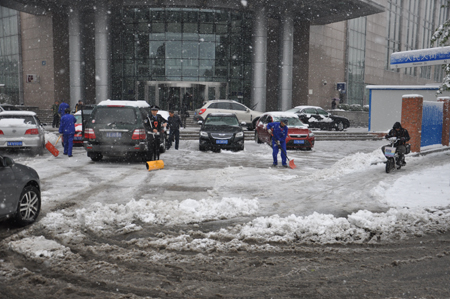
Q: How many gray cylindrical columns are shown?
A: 4